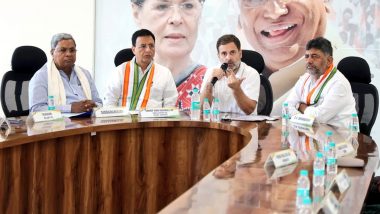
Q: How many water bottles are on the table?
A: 11